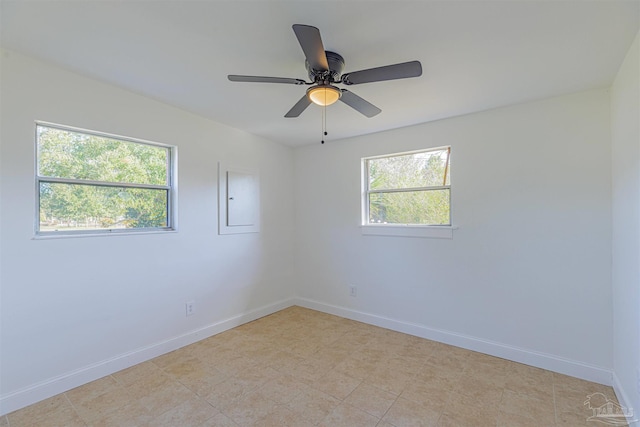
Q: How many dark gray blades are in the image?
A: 5